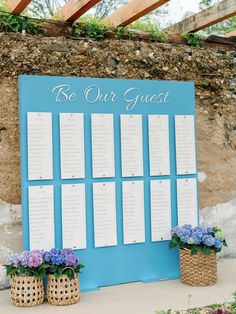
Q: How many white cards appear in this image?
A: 12